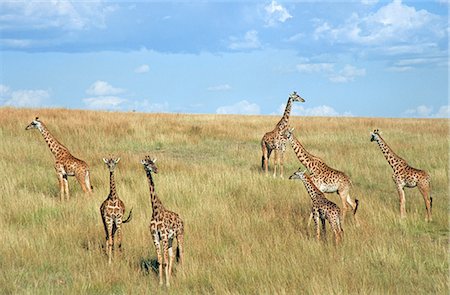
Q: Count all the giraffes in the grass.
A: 7